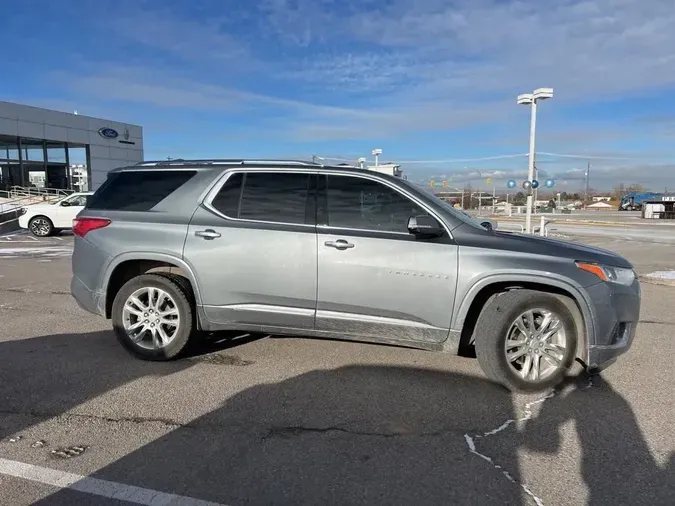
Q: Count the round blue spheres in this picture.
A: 3